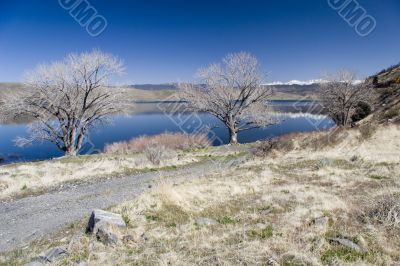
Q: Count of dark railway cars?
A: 0